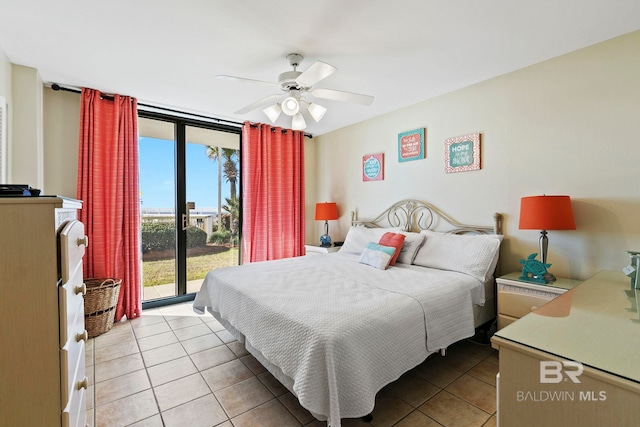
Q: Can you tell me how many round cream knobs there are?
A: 5